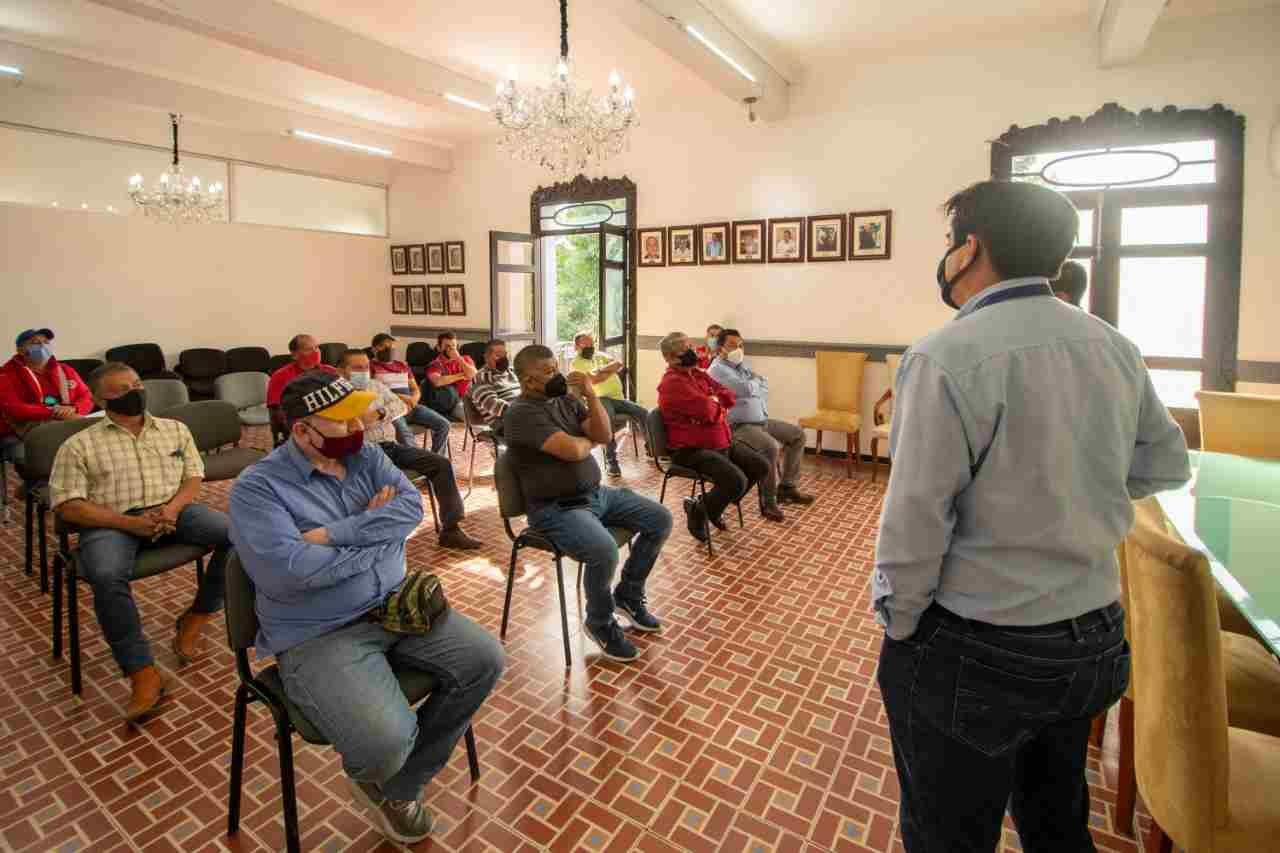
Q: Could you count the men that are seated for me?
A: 13